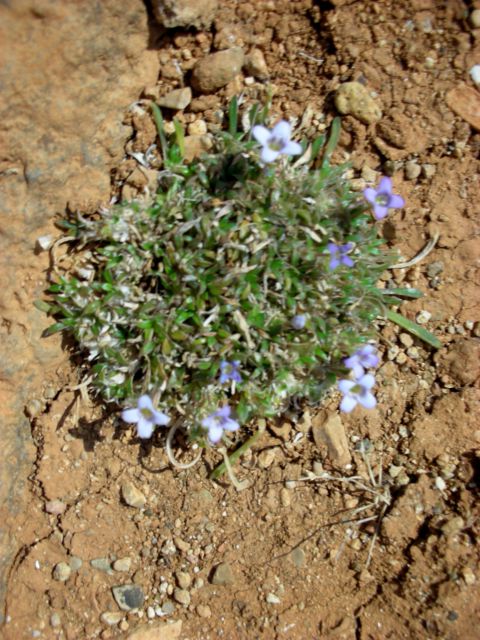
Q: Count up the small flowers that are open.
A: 8